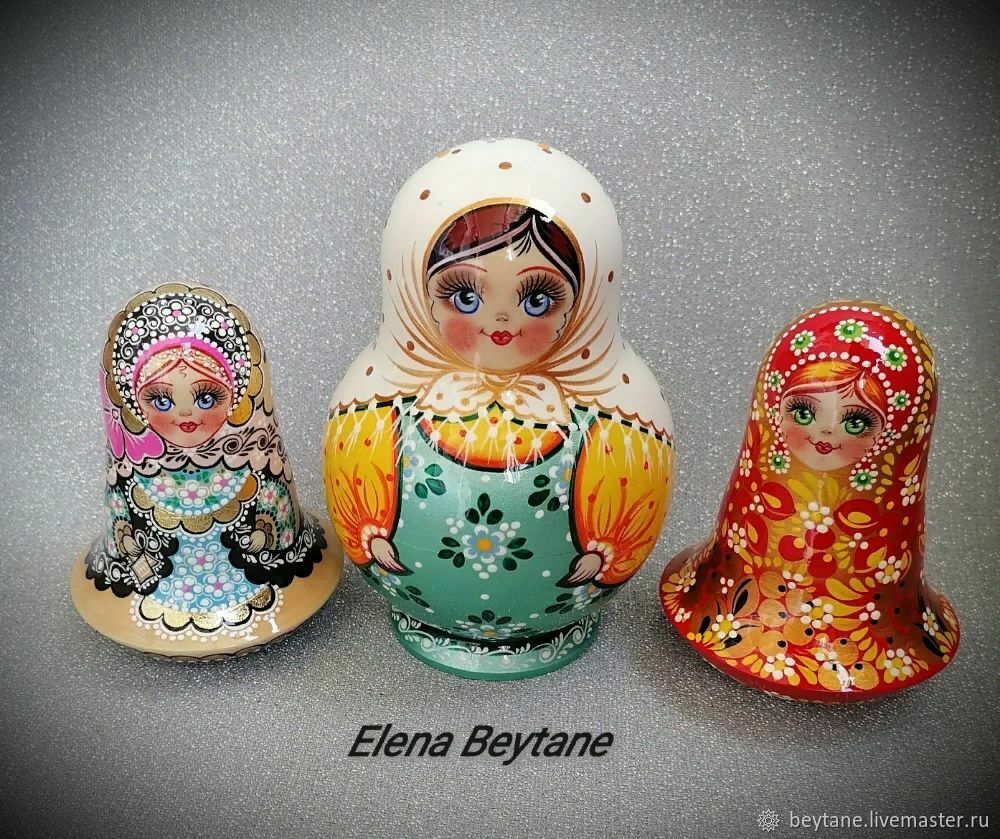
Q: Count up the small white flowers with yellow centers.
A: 11